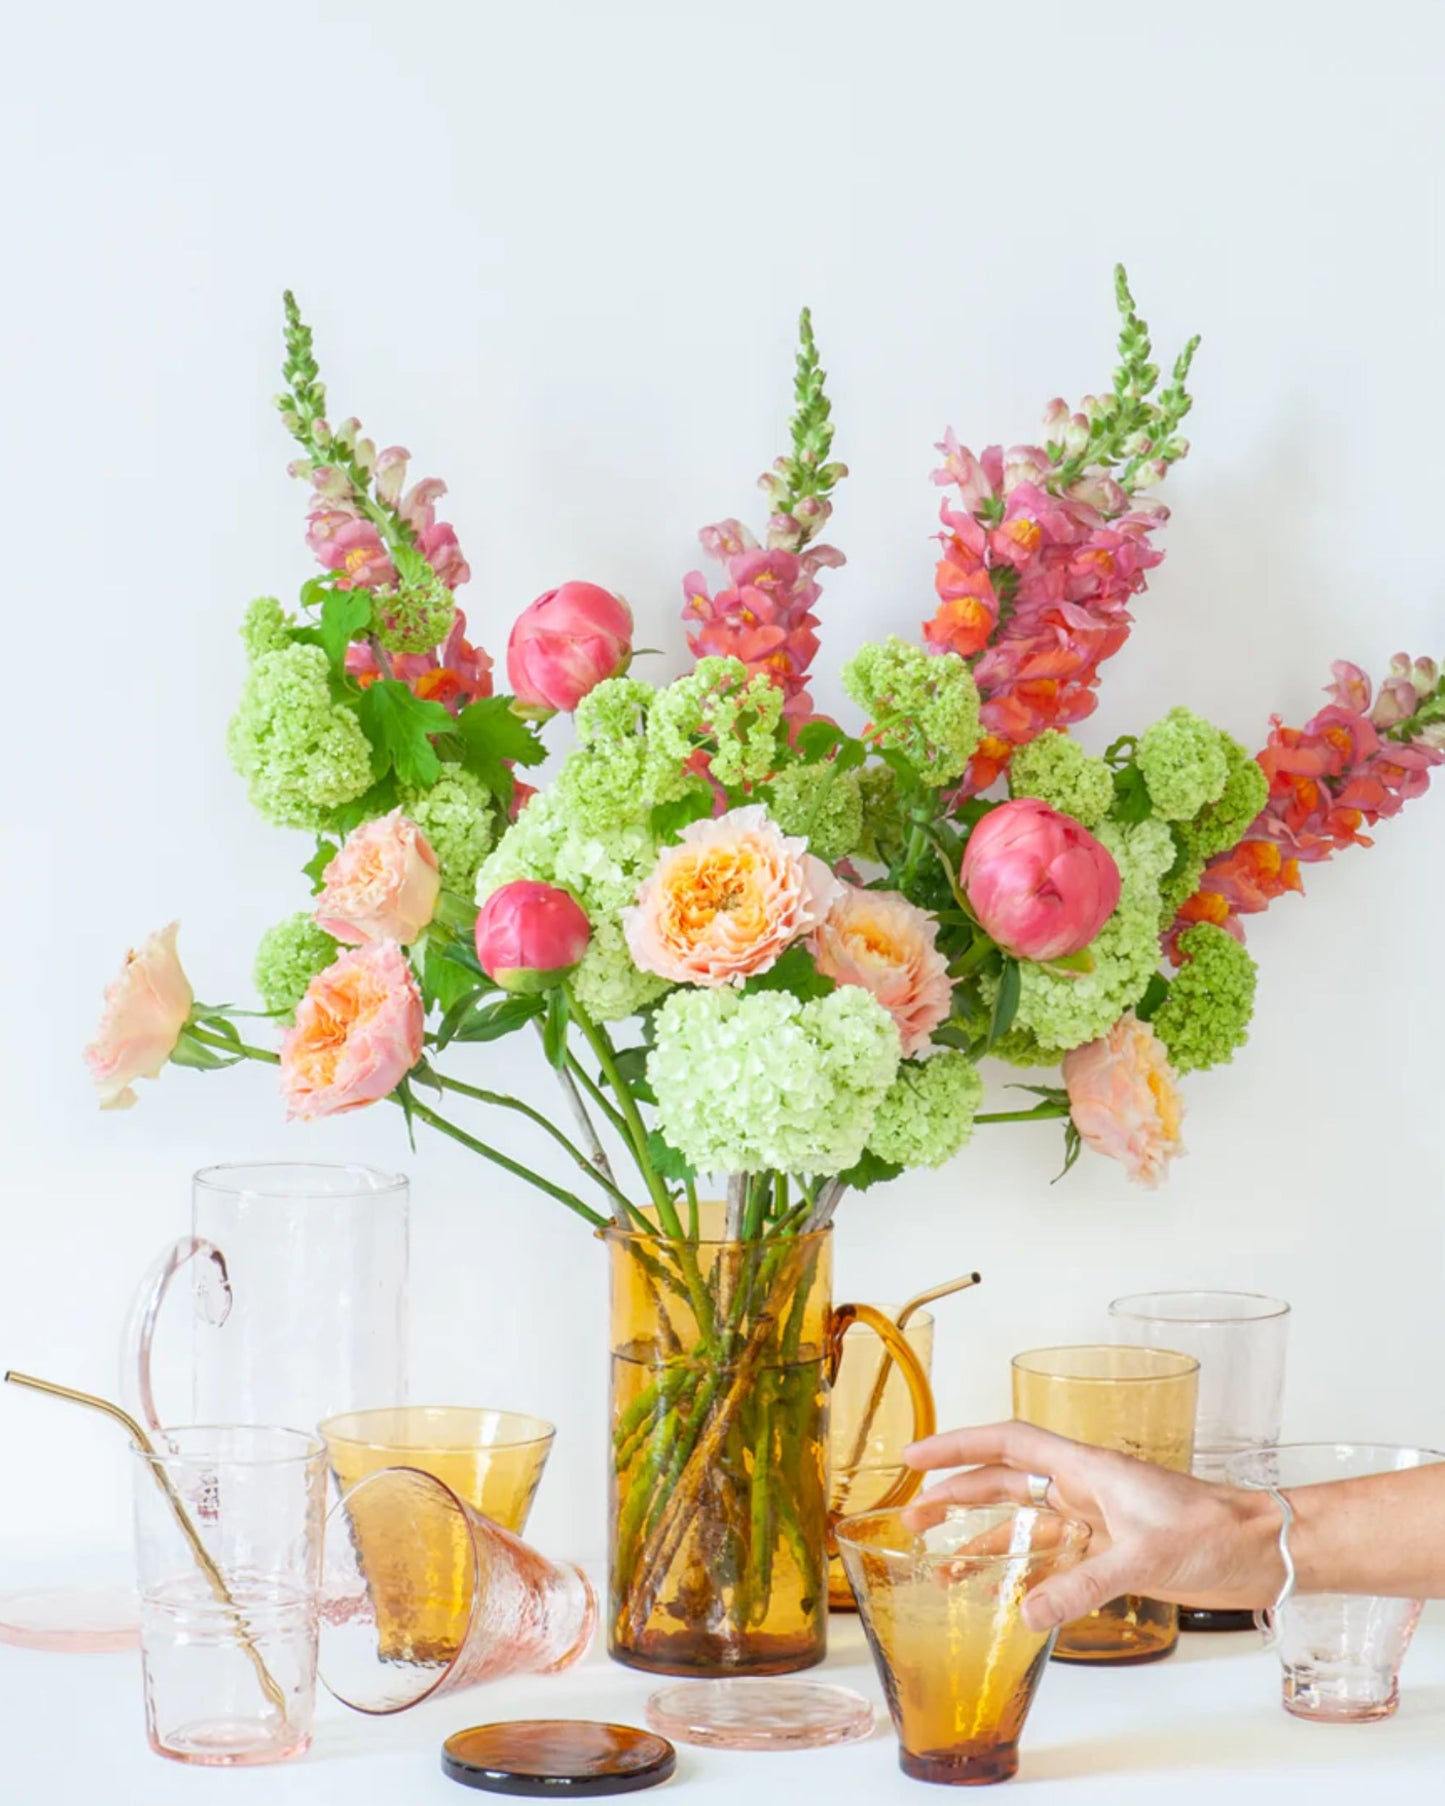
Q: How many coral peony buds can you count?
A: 3